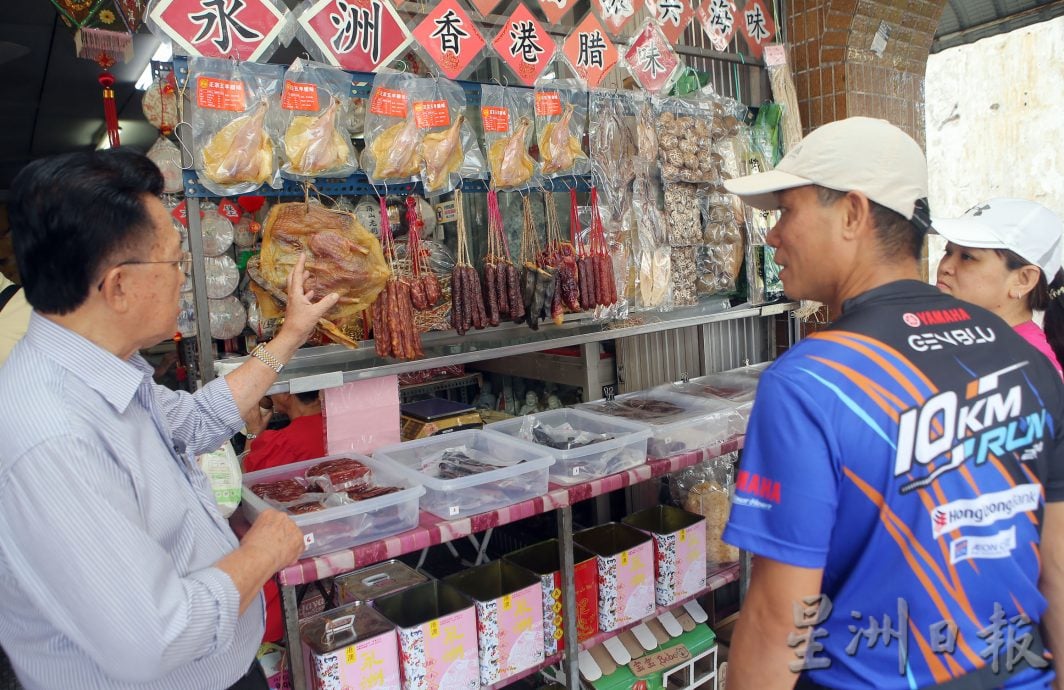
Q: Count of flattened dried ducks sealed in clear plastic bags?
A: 6